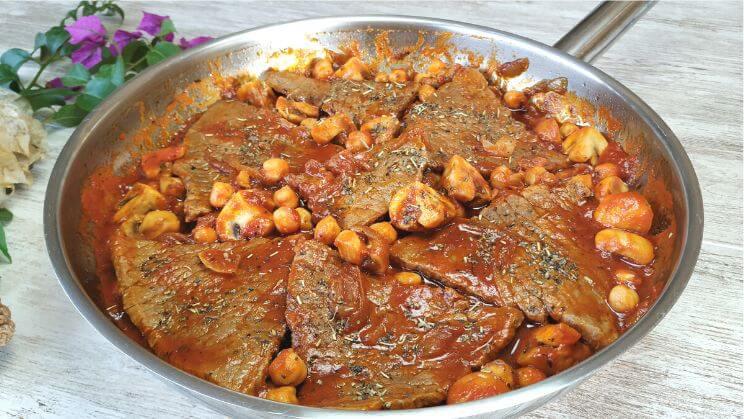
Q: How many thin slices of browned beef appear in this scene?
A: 7